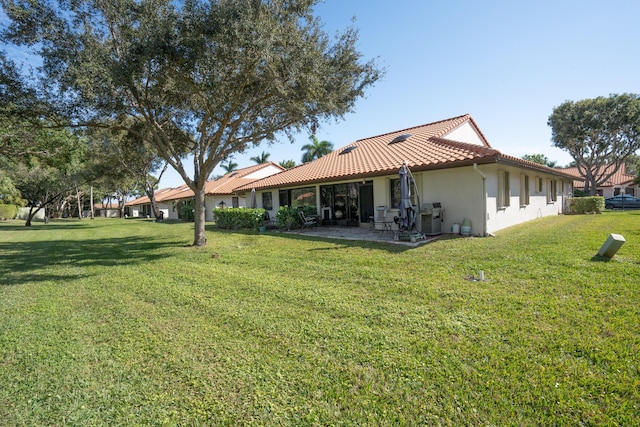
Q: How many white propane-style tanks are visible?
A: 2